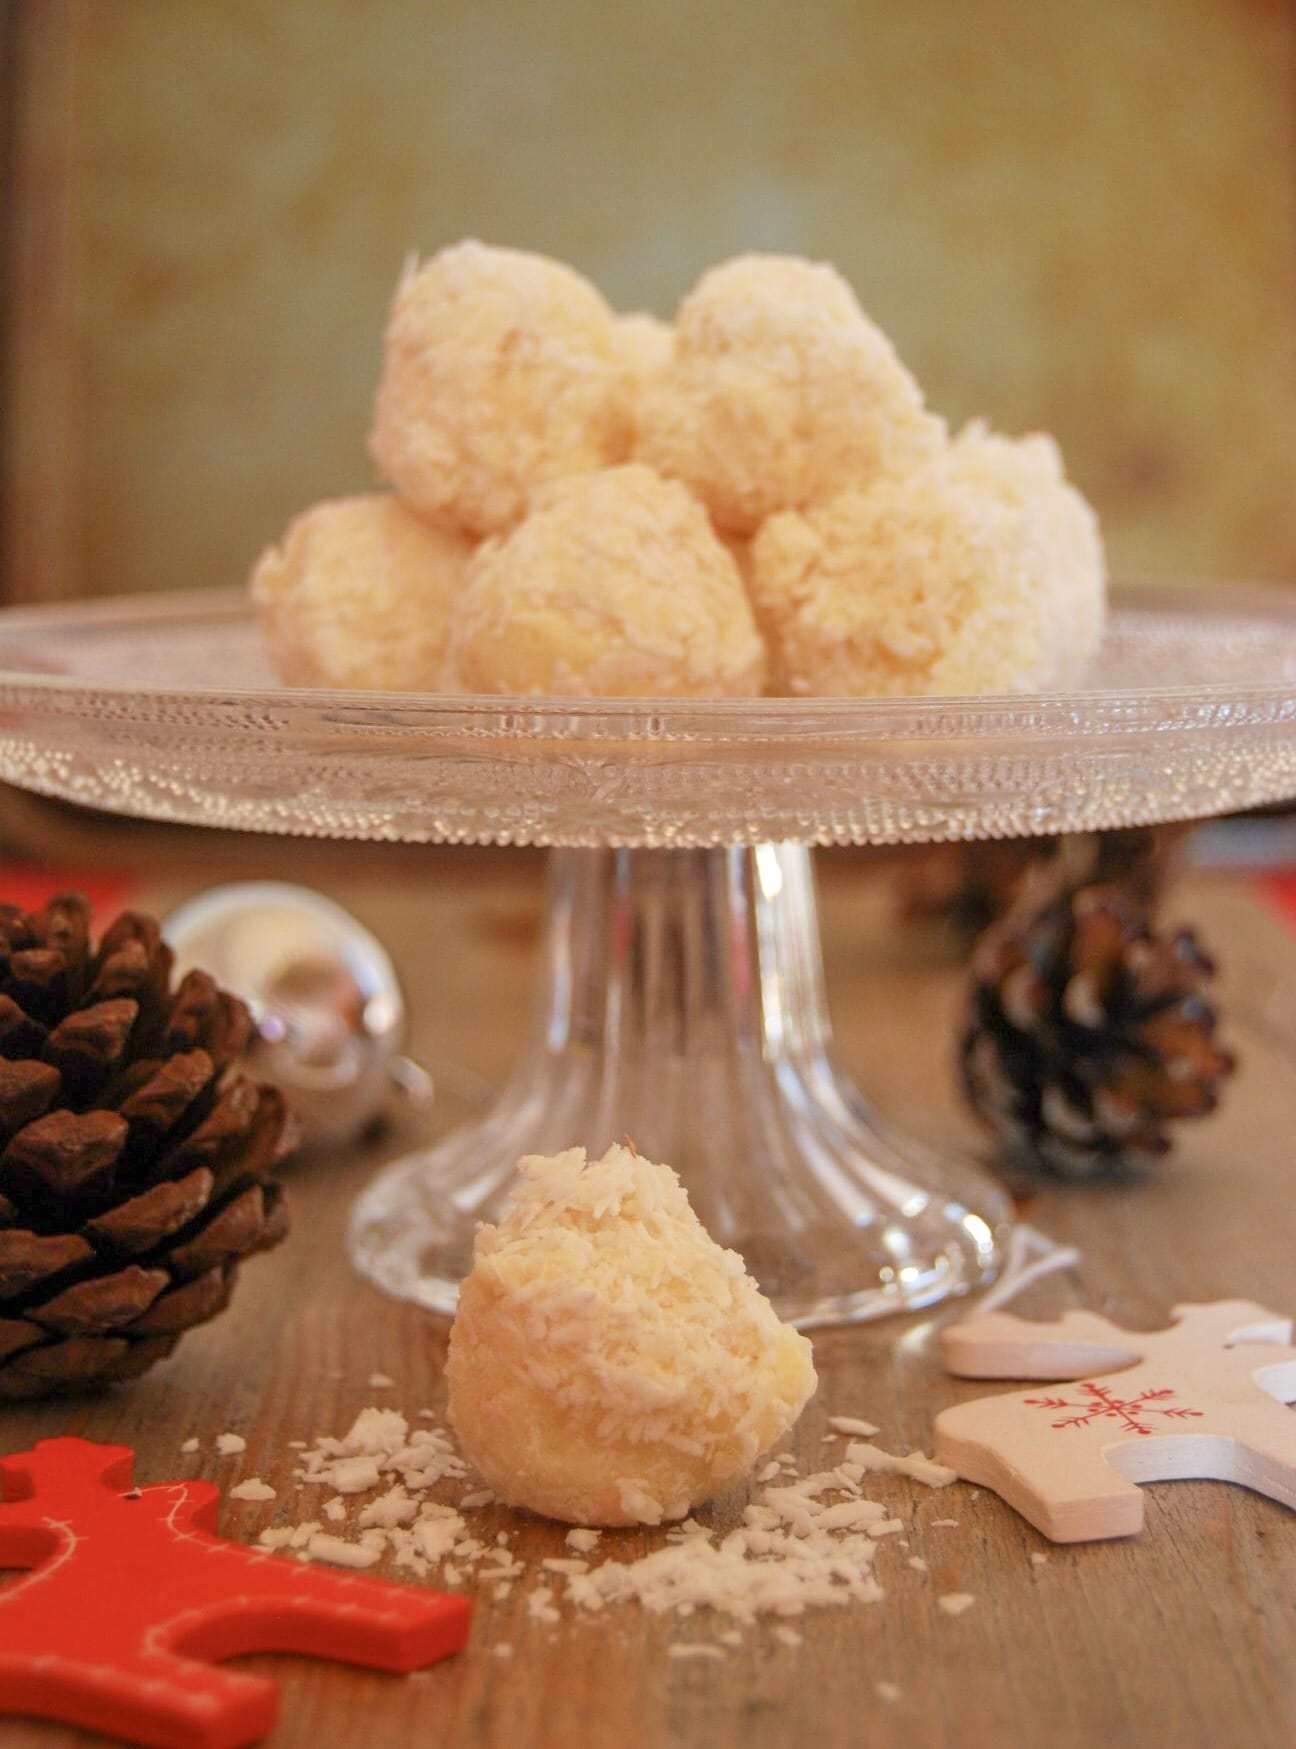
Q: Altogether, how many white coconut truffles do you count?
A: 7